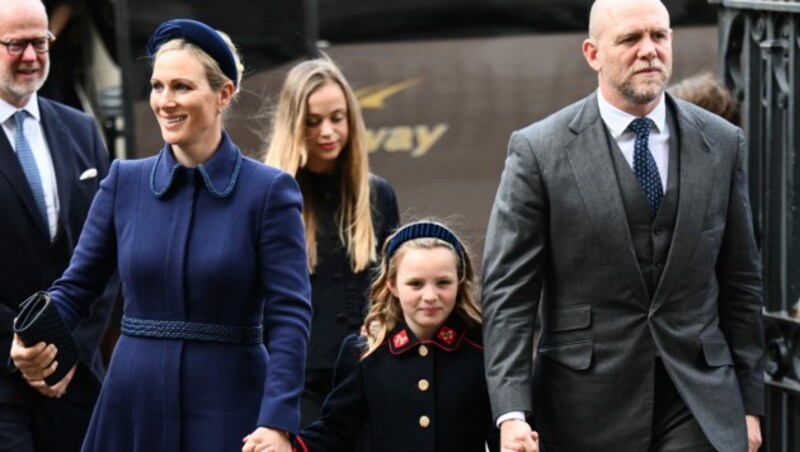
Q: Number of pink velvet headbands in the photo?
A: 0